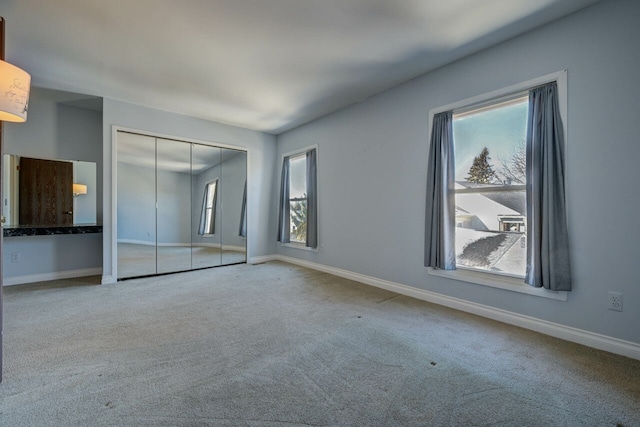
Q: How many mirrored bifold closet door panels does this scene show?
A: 4